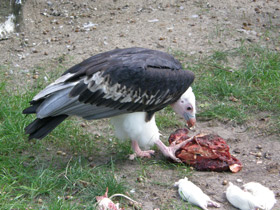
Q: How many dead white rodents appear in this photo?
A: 4